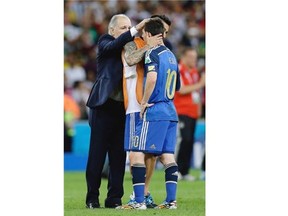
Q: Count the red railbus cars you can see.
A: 0